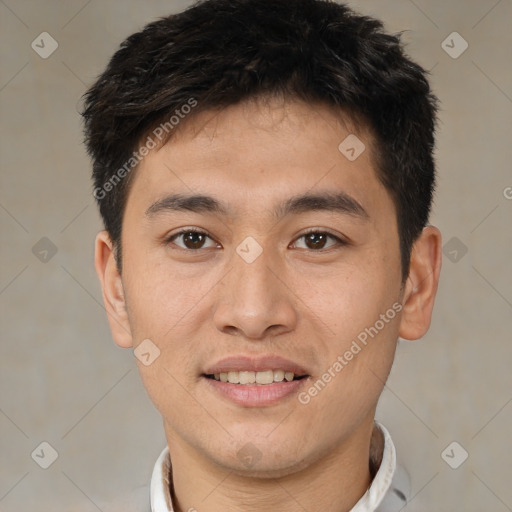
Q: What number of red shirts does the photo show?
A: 0